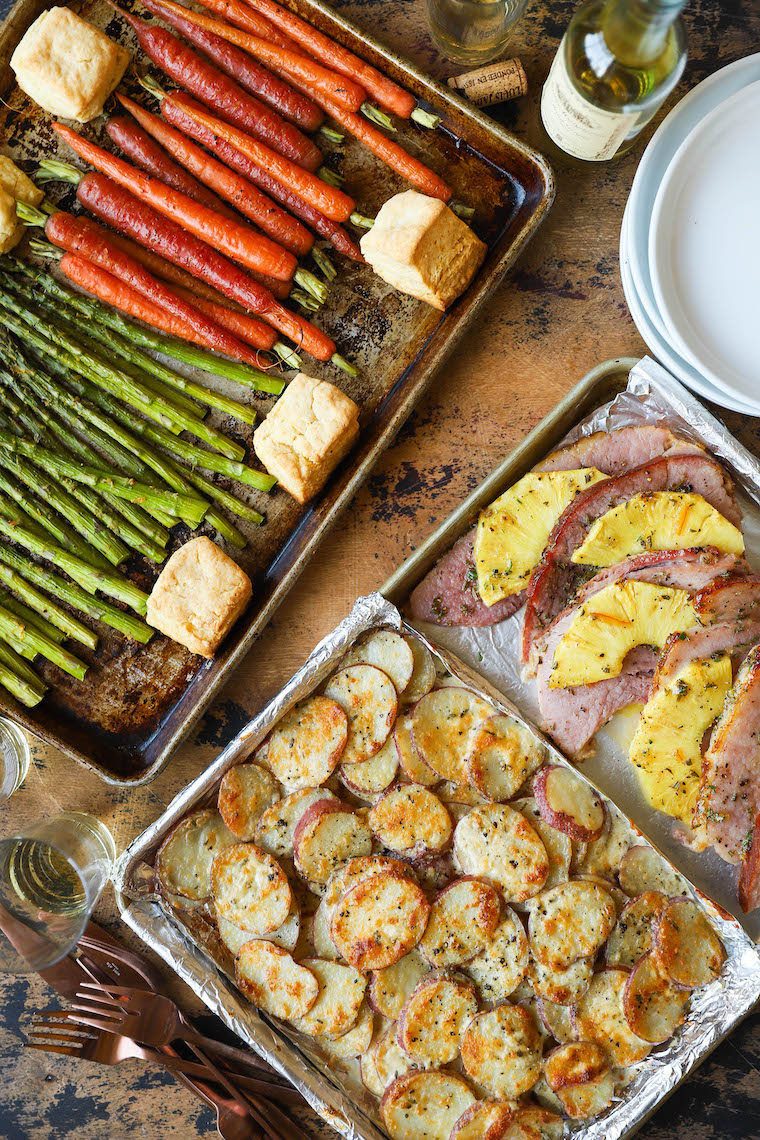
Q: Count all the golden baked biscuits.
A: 5